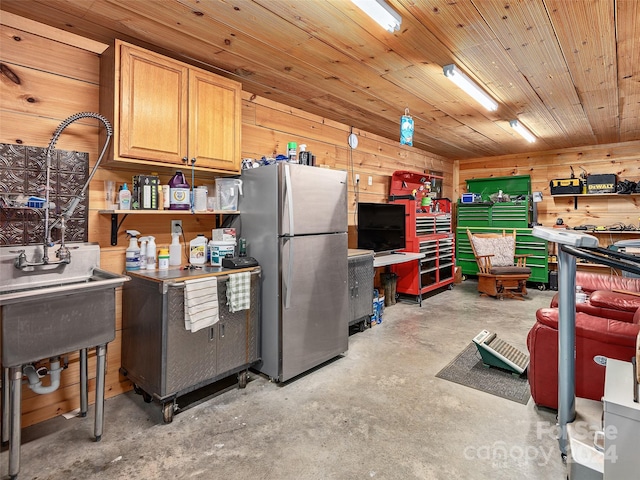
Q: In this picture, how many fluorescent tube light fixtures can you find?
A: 3